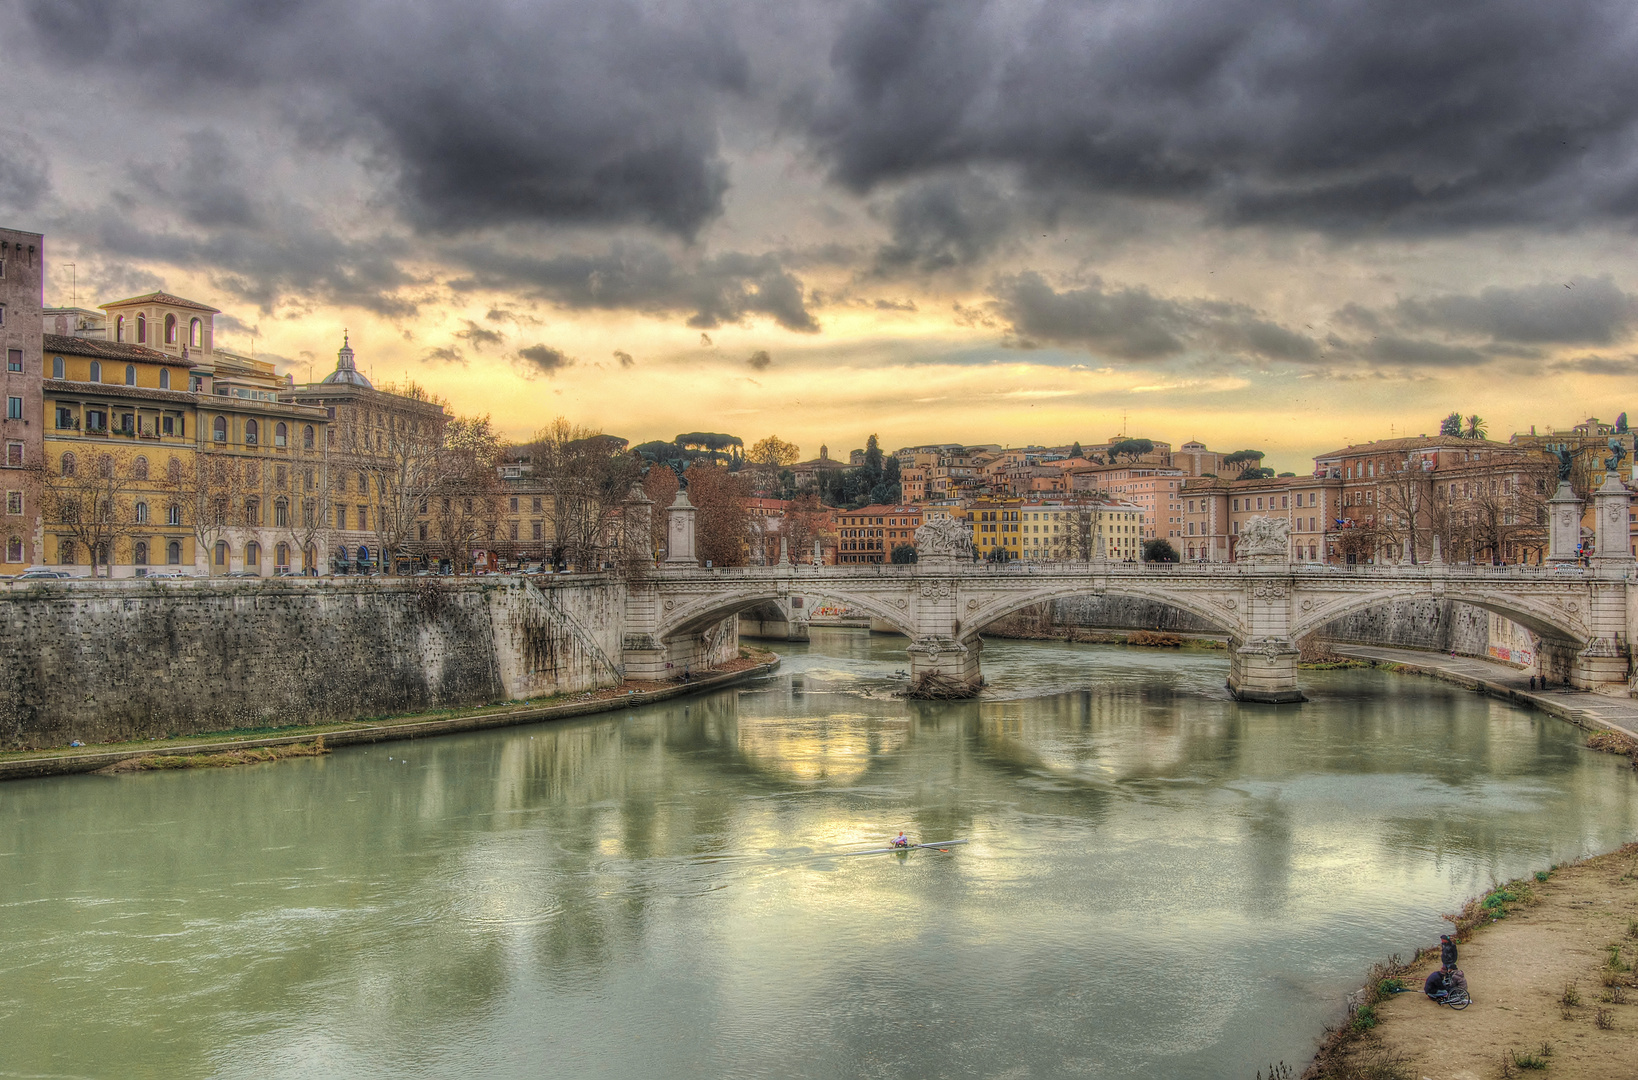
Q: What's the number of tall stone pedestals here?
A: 4